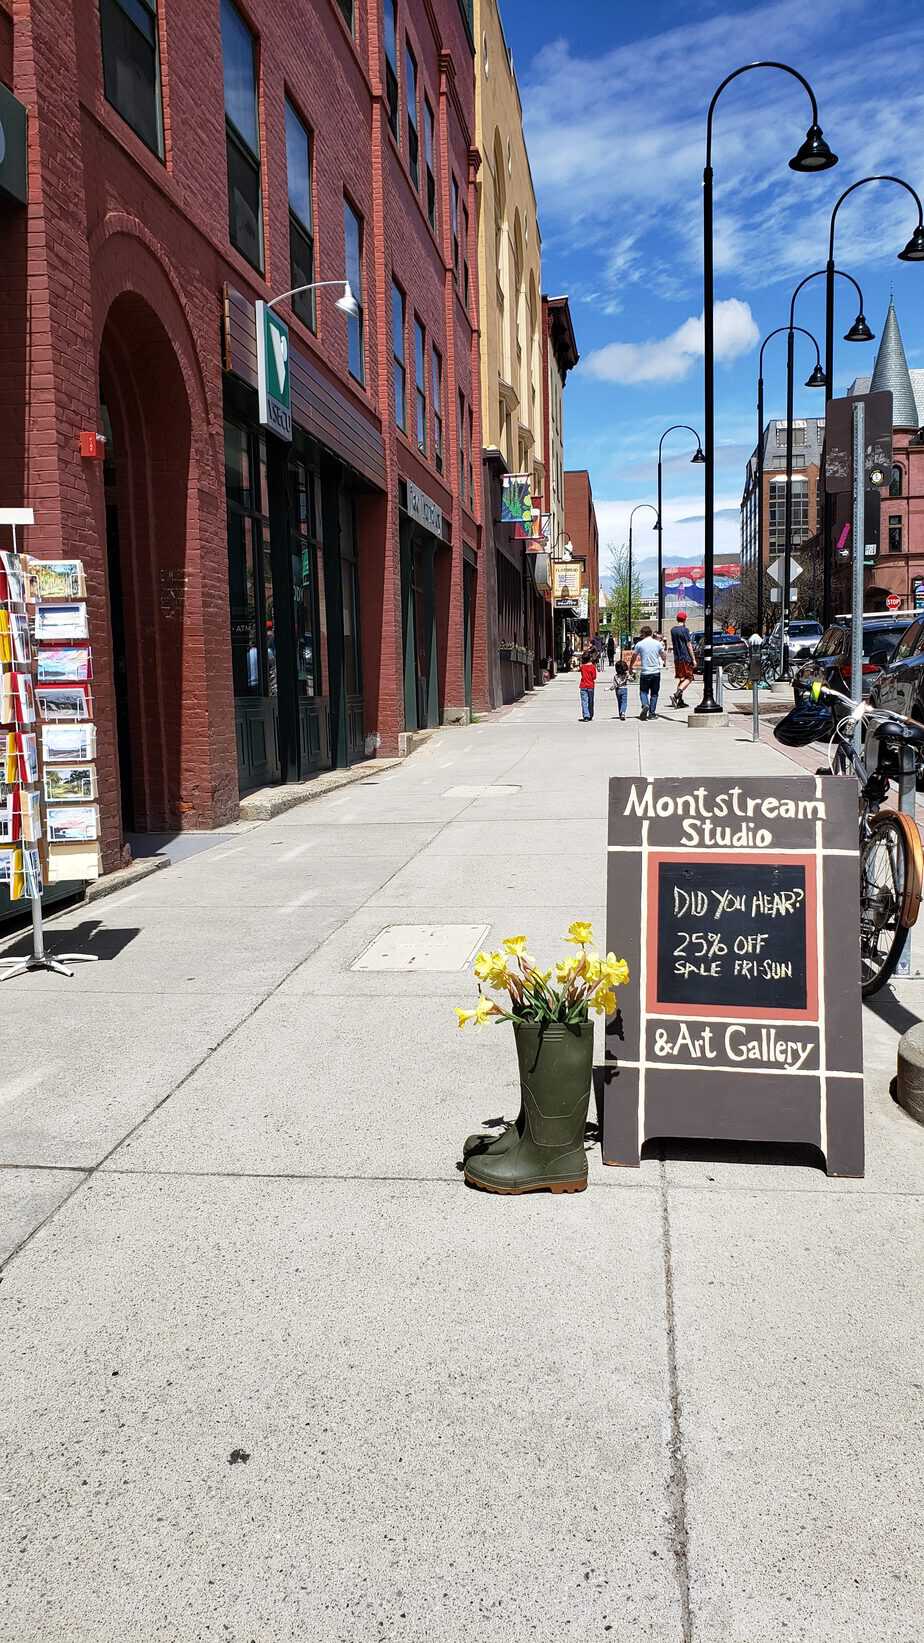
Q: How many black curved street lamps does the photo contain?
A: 6